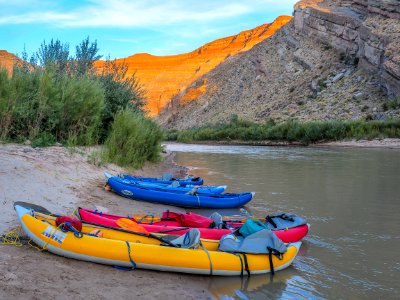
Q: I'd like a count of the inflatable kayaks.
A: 5